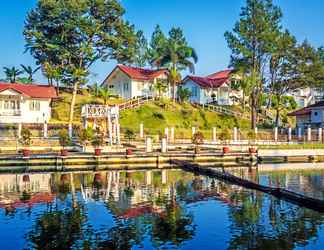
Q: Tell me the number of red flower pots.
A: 6